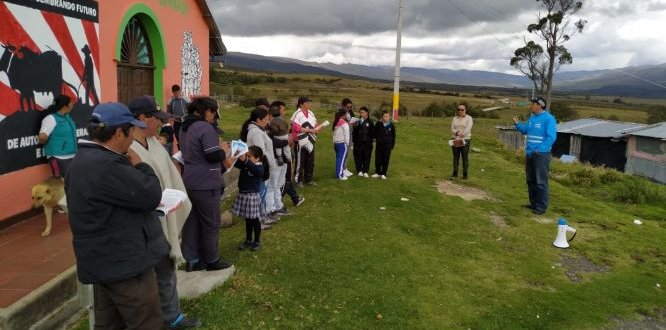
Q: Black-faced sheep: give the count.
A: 0